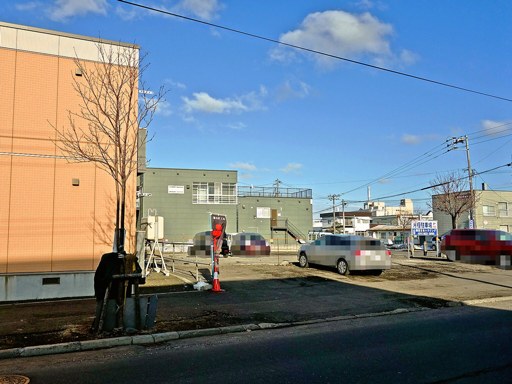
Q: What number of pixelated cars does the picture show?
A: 4